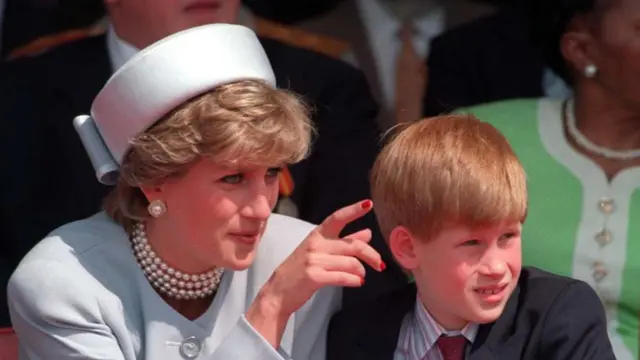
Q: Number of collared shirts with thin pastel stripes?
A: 1